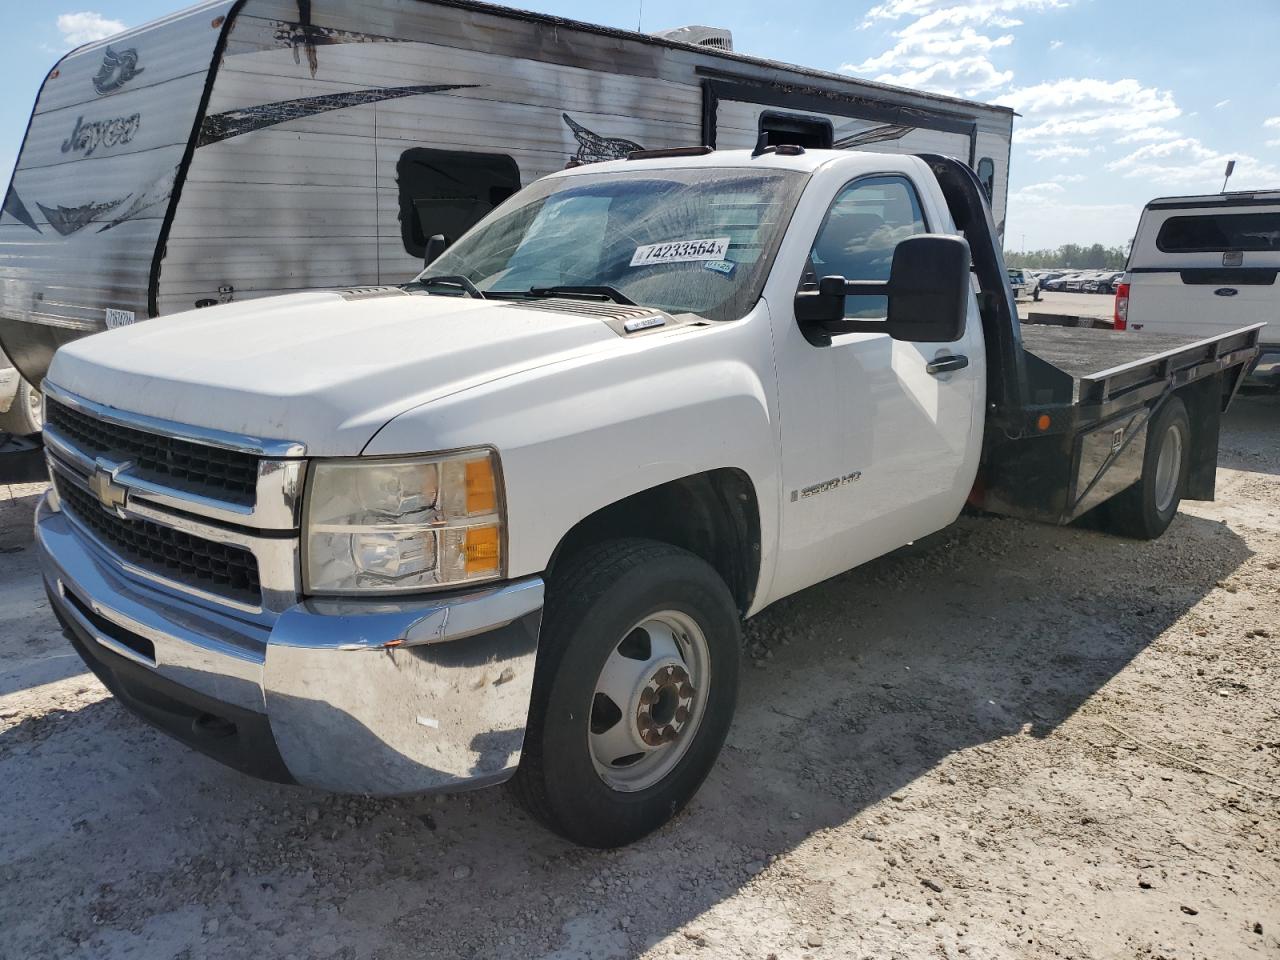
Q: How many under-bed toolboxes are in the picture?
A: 1